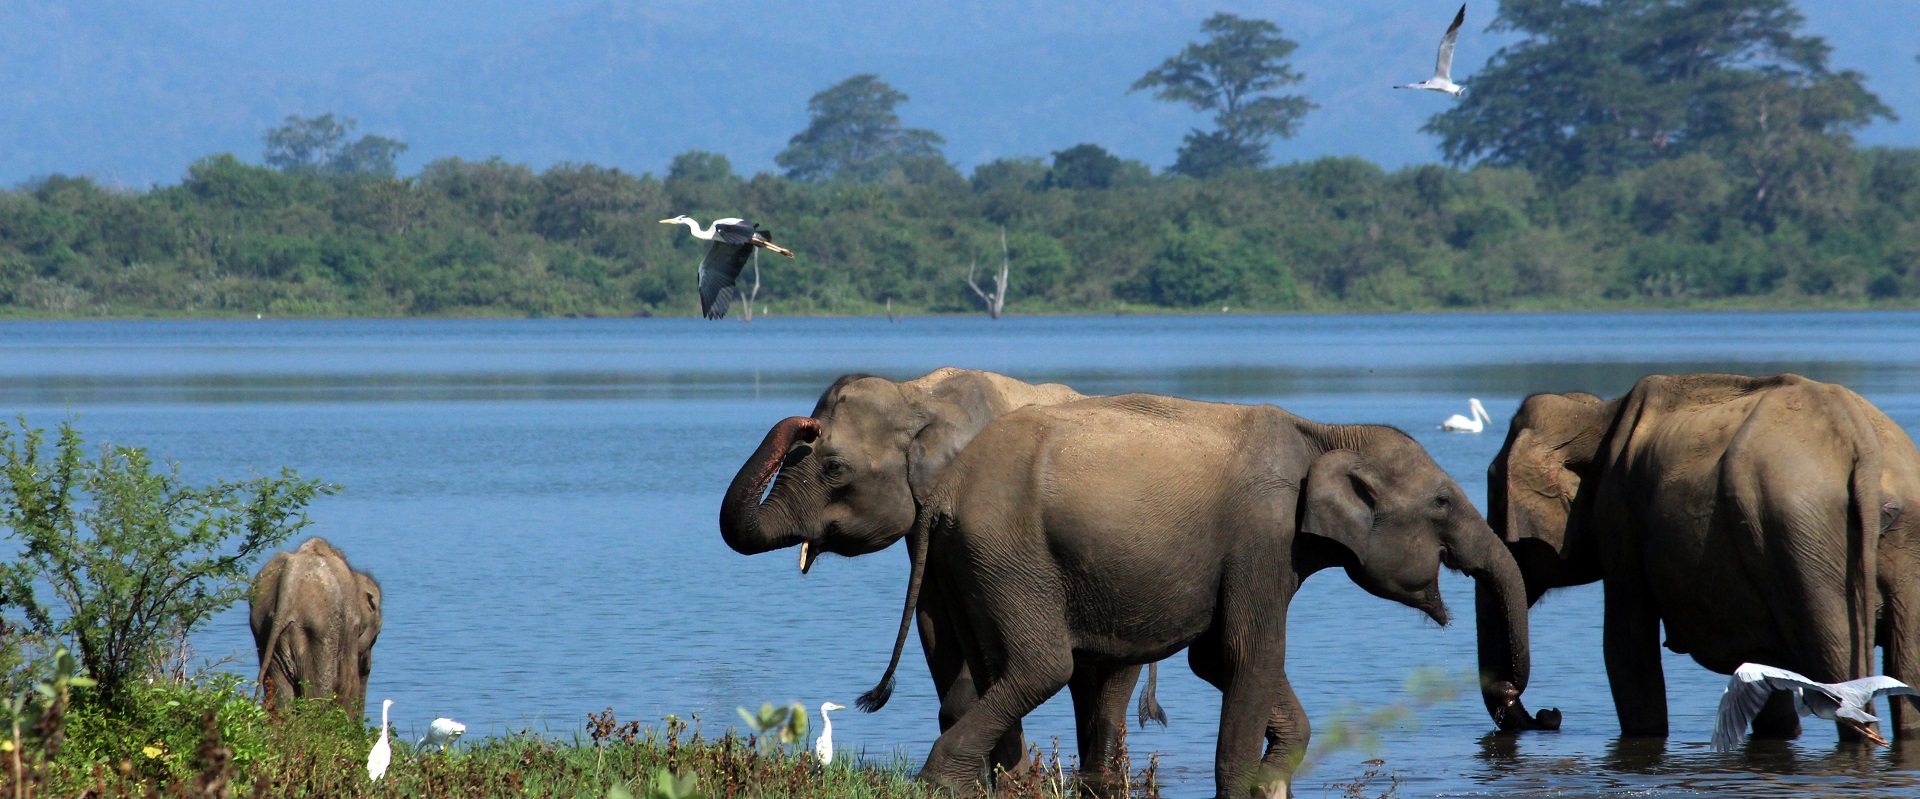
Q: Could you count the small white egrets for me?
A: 3